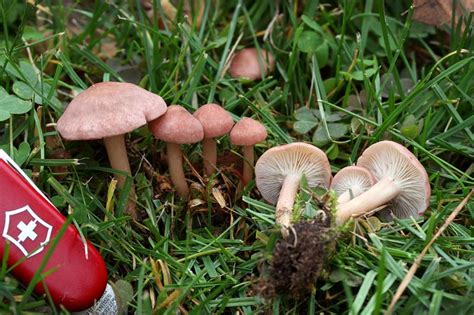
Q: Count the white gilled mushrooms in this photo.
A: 3